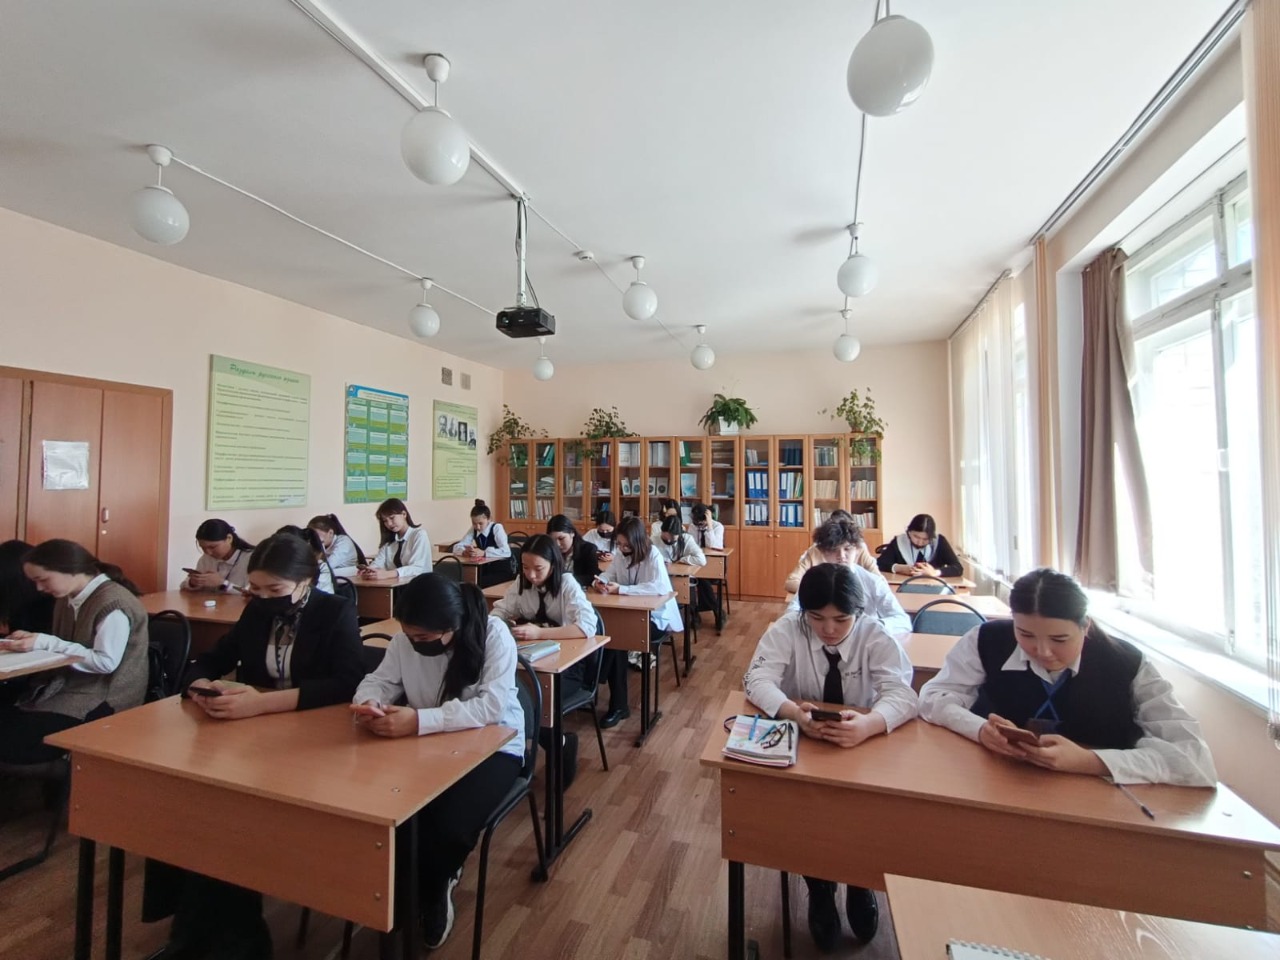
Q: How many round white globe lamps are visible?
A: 9